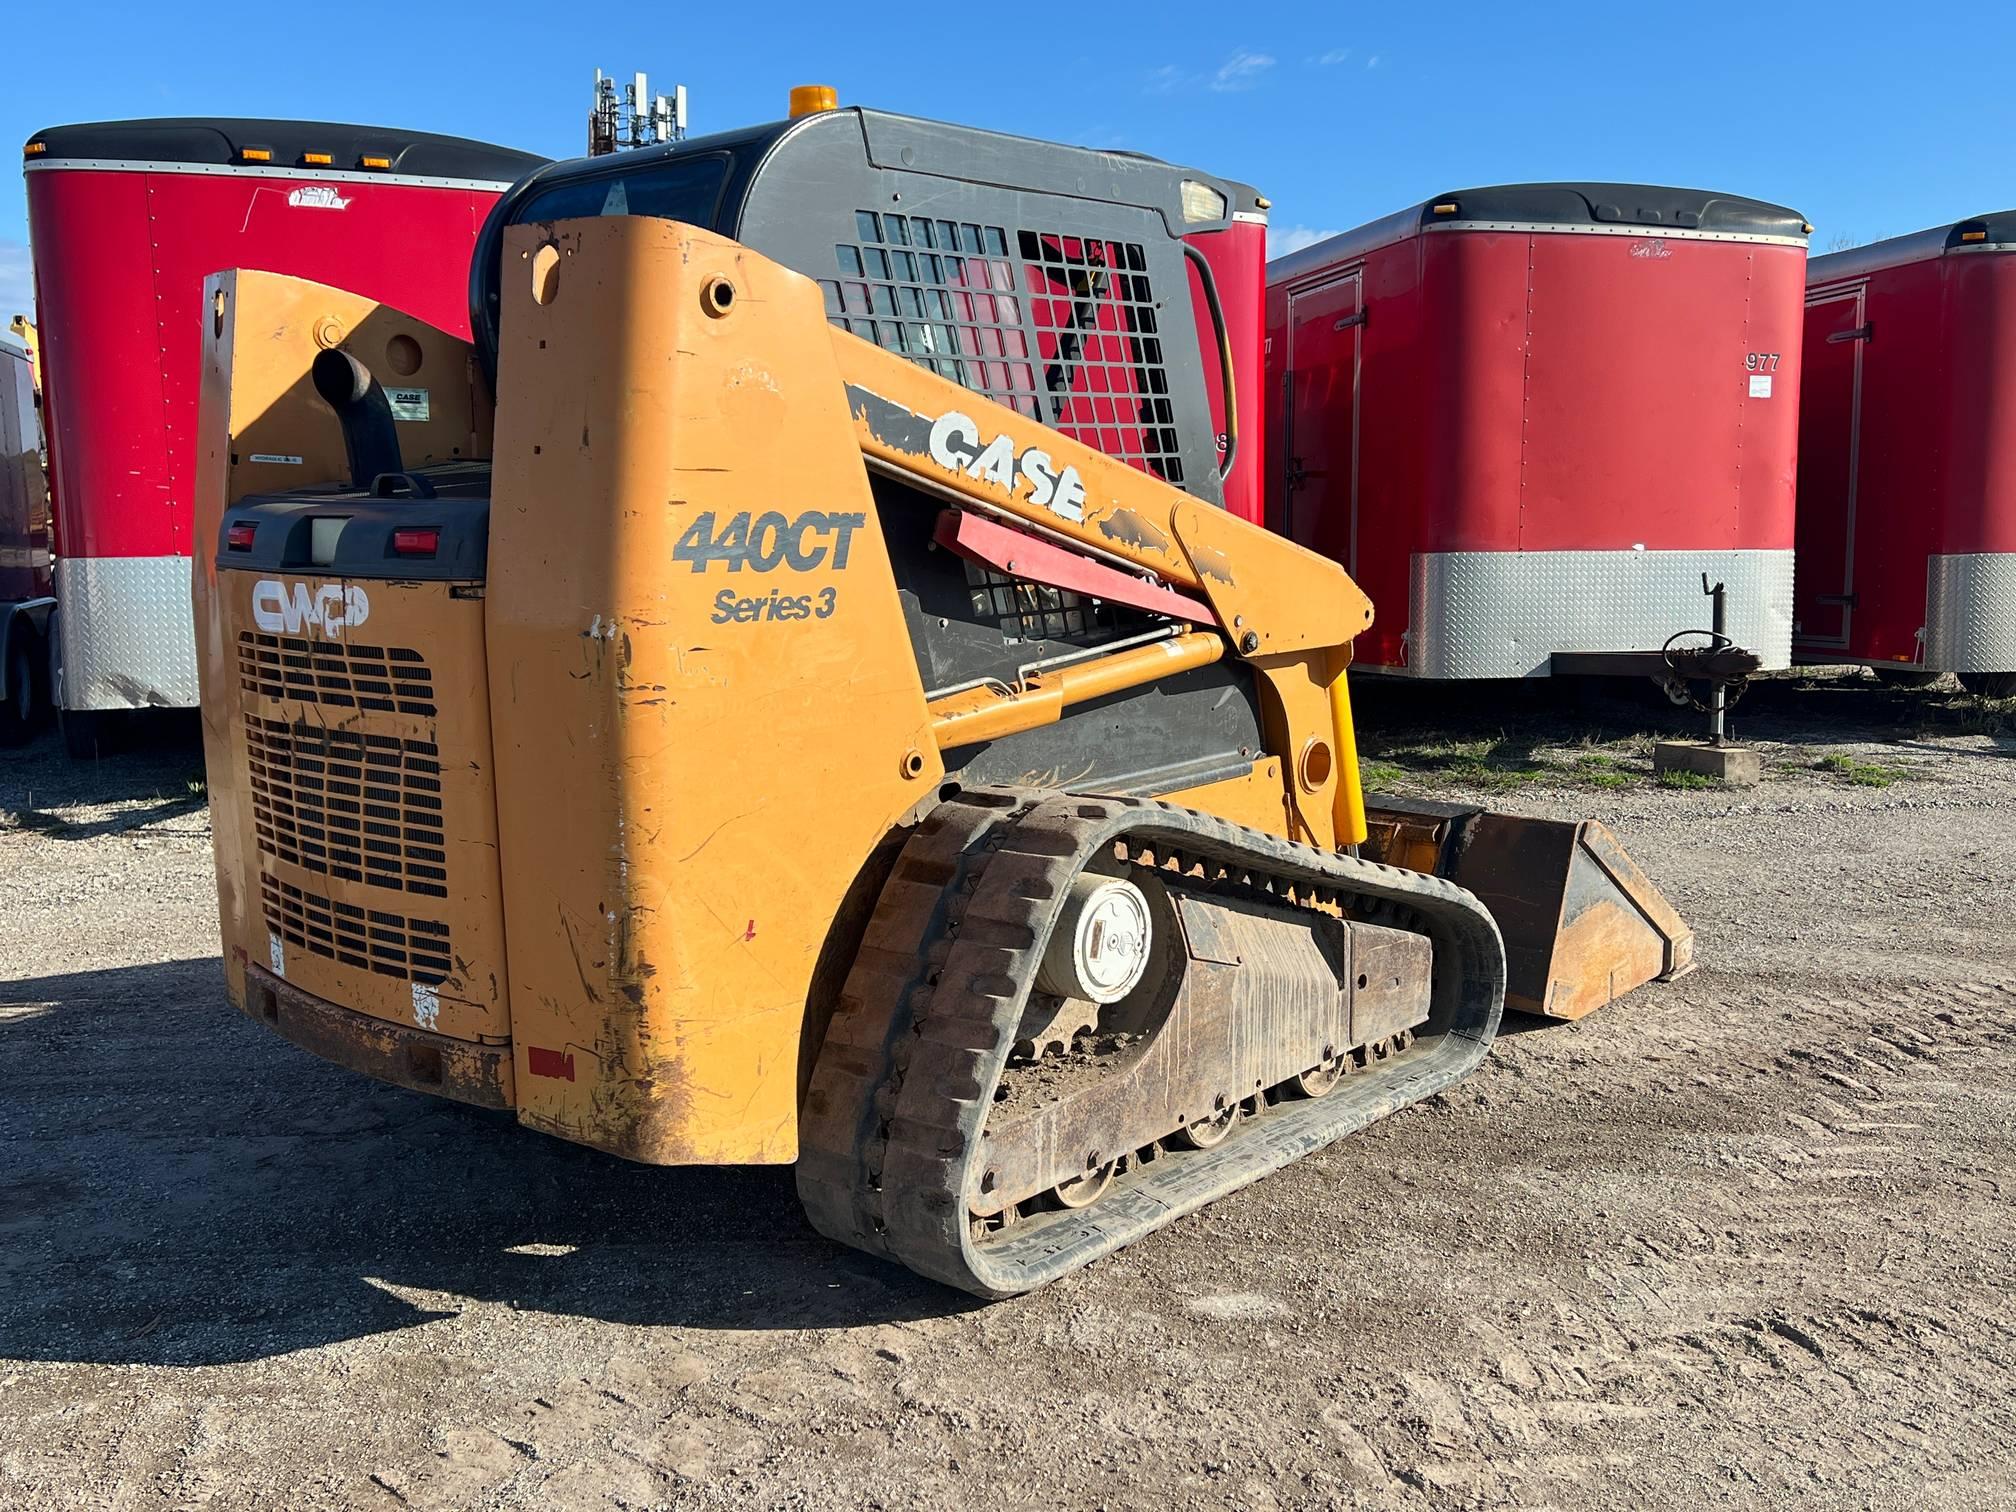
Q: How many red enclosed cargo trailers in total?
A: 4